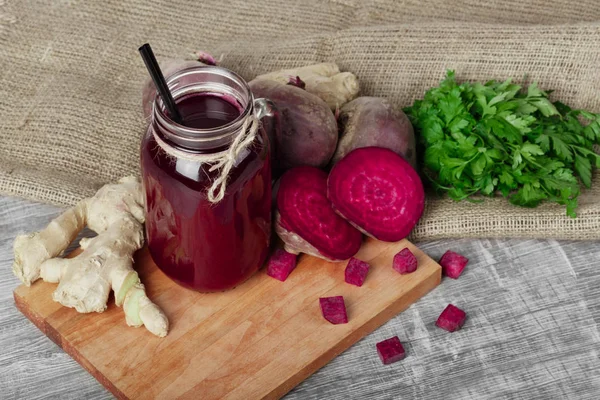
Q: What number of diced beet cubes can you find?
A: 7